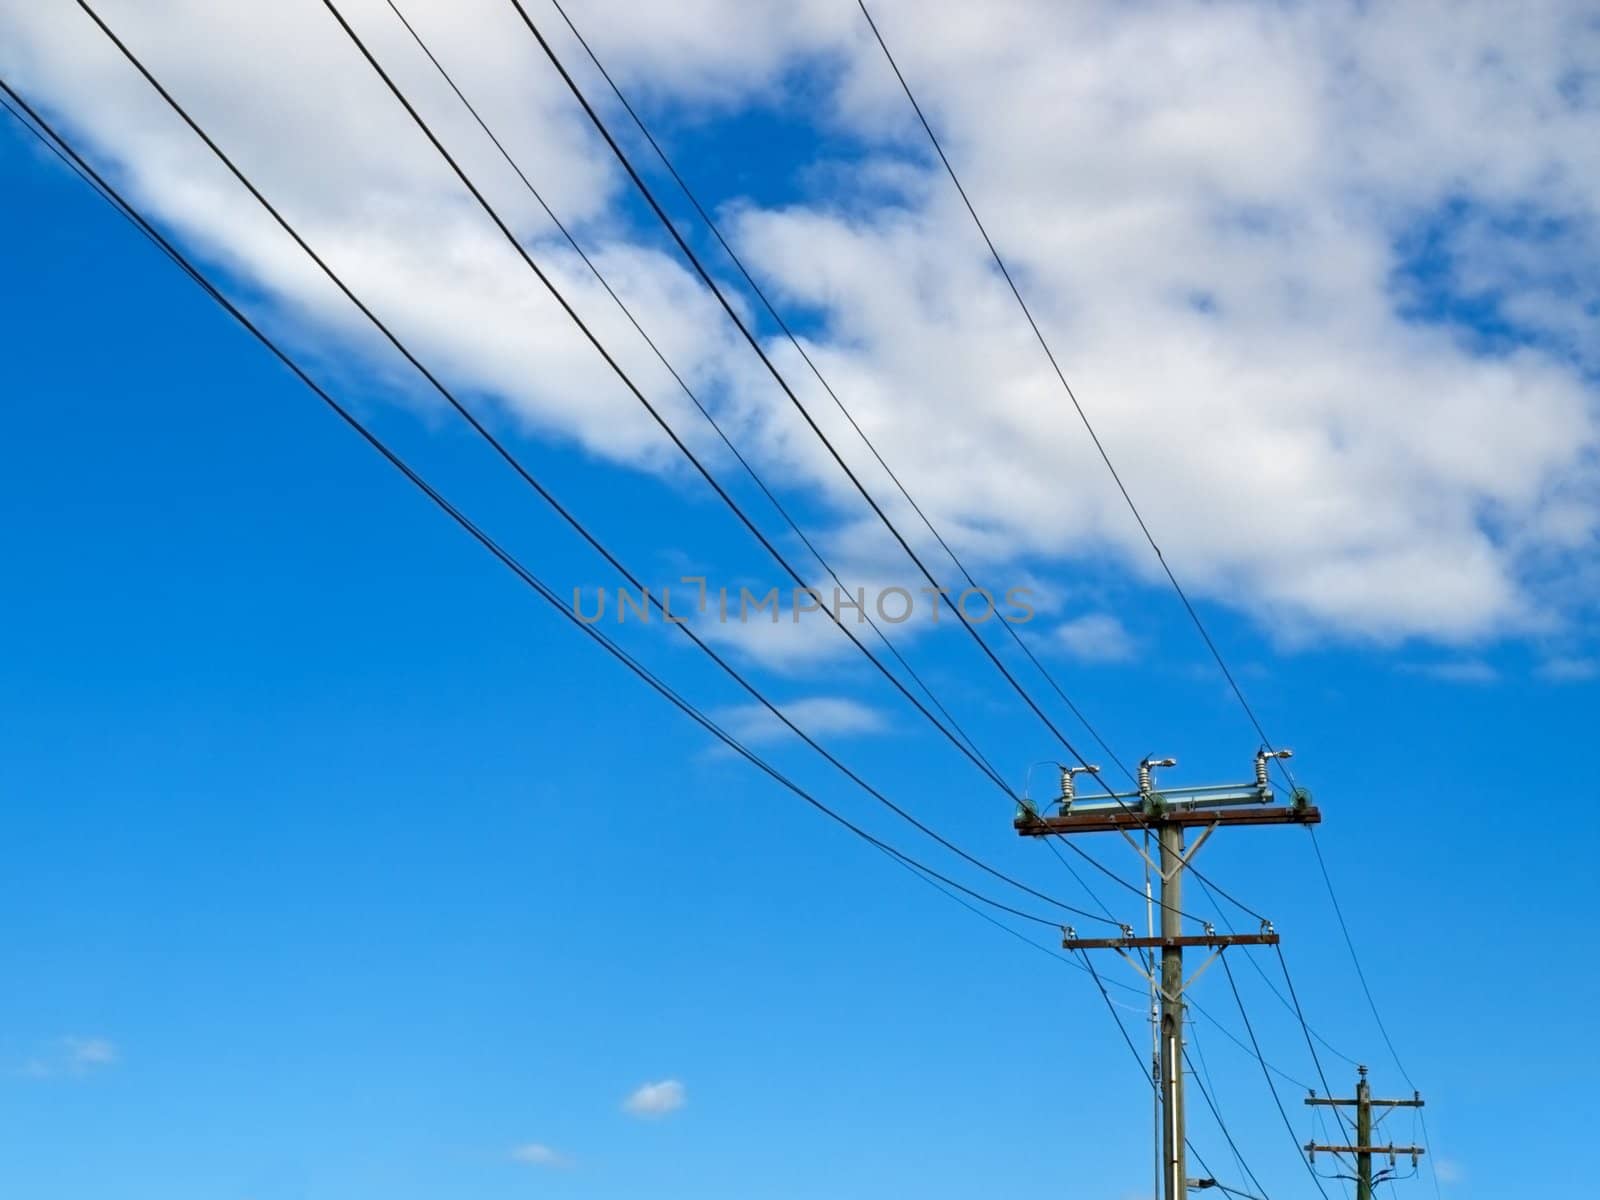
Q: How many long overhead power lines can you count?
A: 8